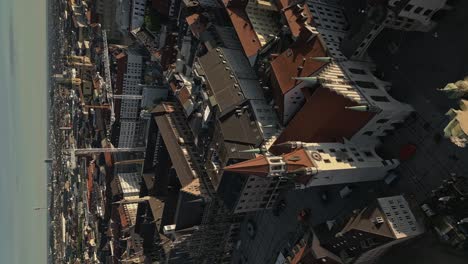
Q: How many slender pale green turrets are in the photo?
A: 5